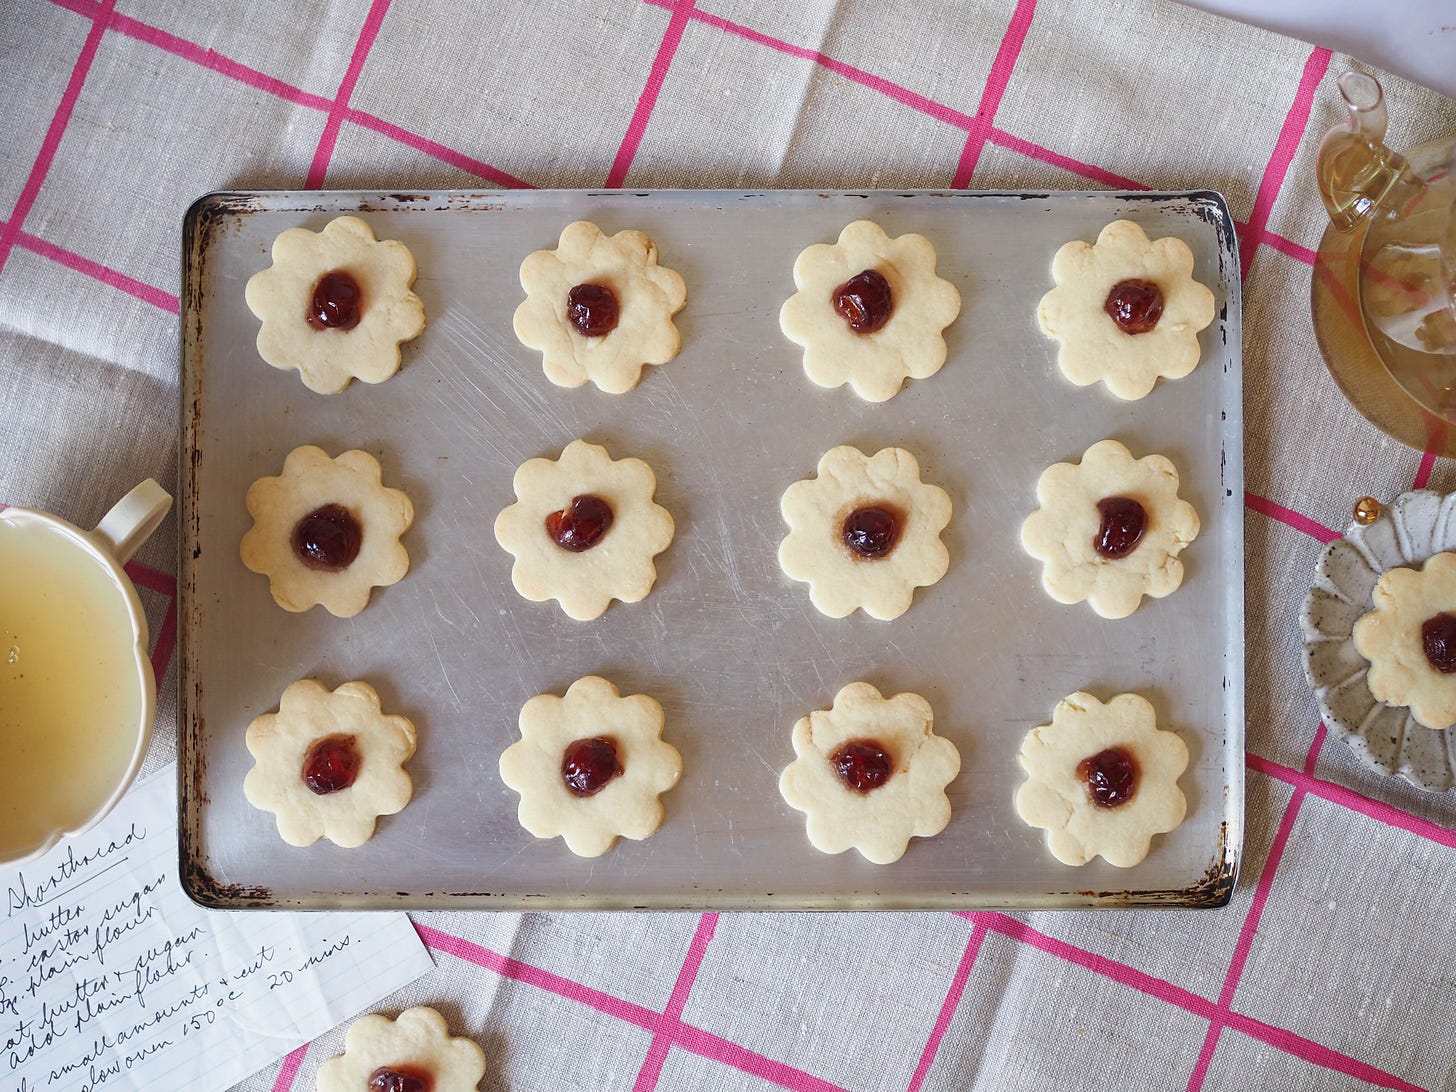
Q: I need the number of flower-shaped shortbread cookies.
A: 14